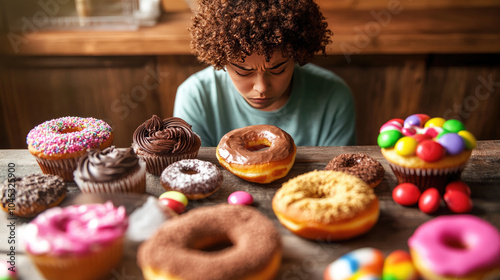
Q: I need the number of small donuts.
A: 3